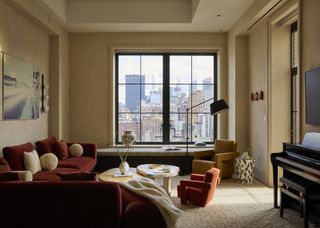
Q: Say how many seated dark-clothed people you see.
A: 0